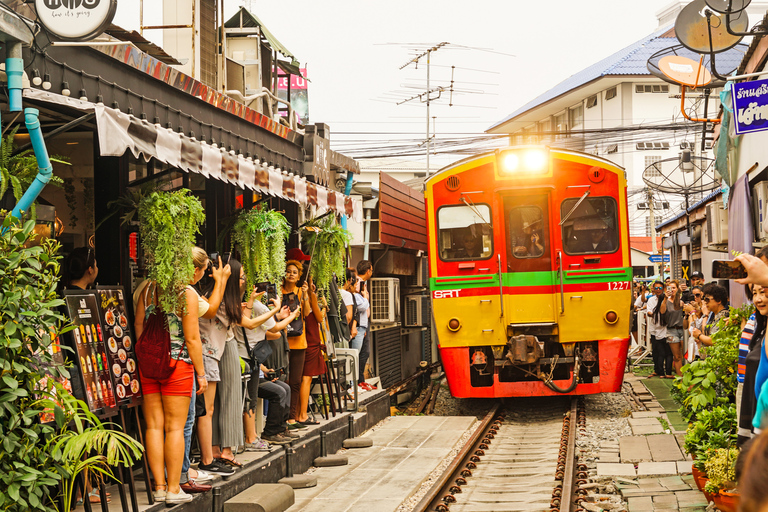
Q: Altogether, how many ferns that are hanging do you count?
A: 3